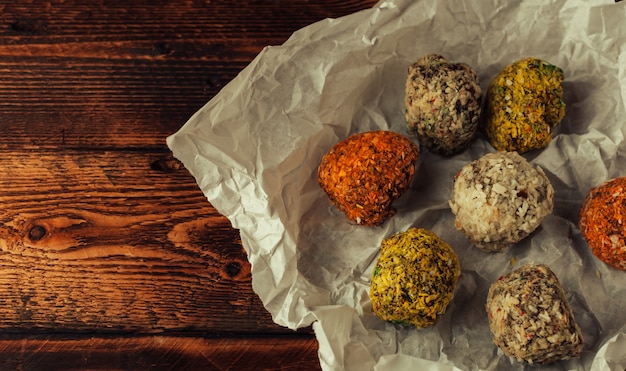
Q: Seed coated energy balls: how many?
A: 7